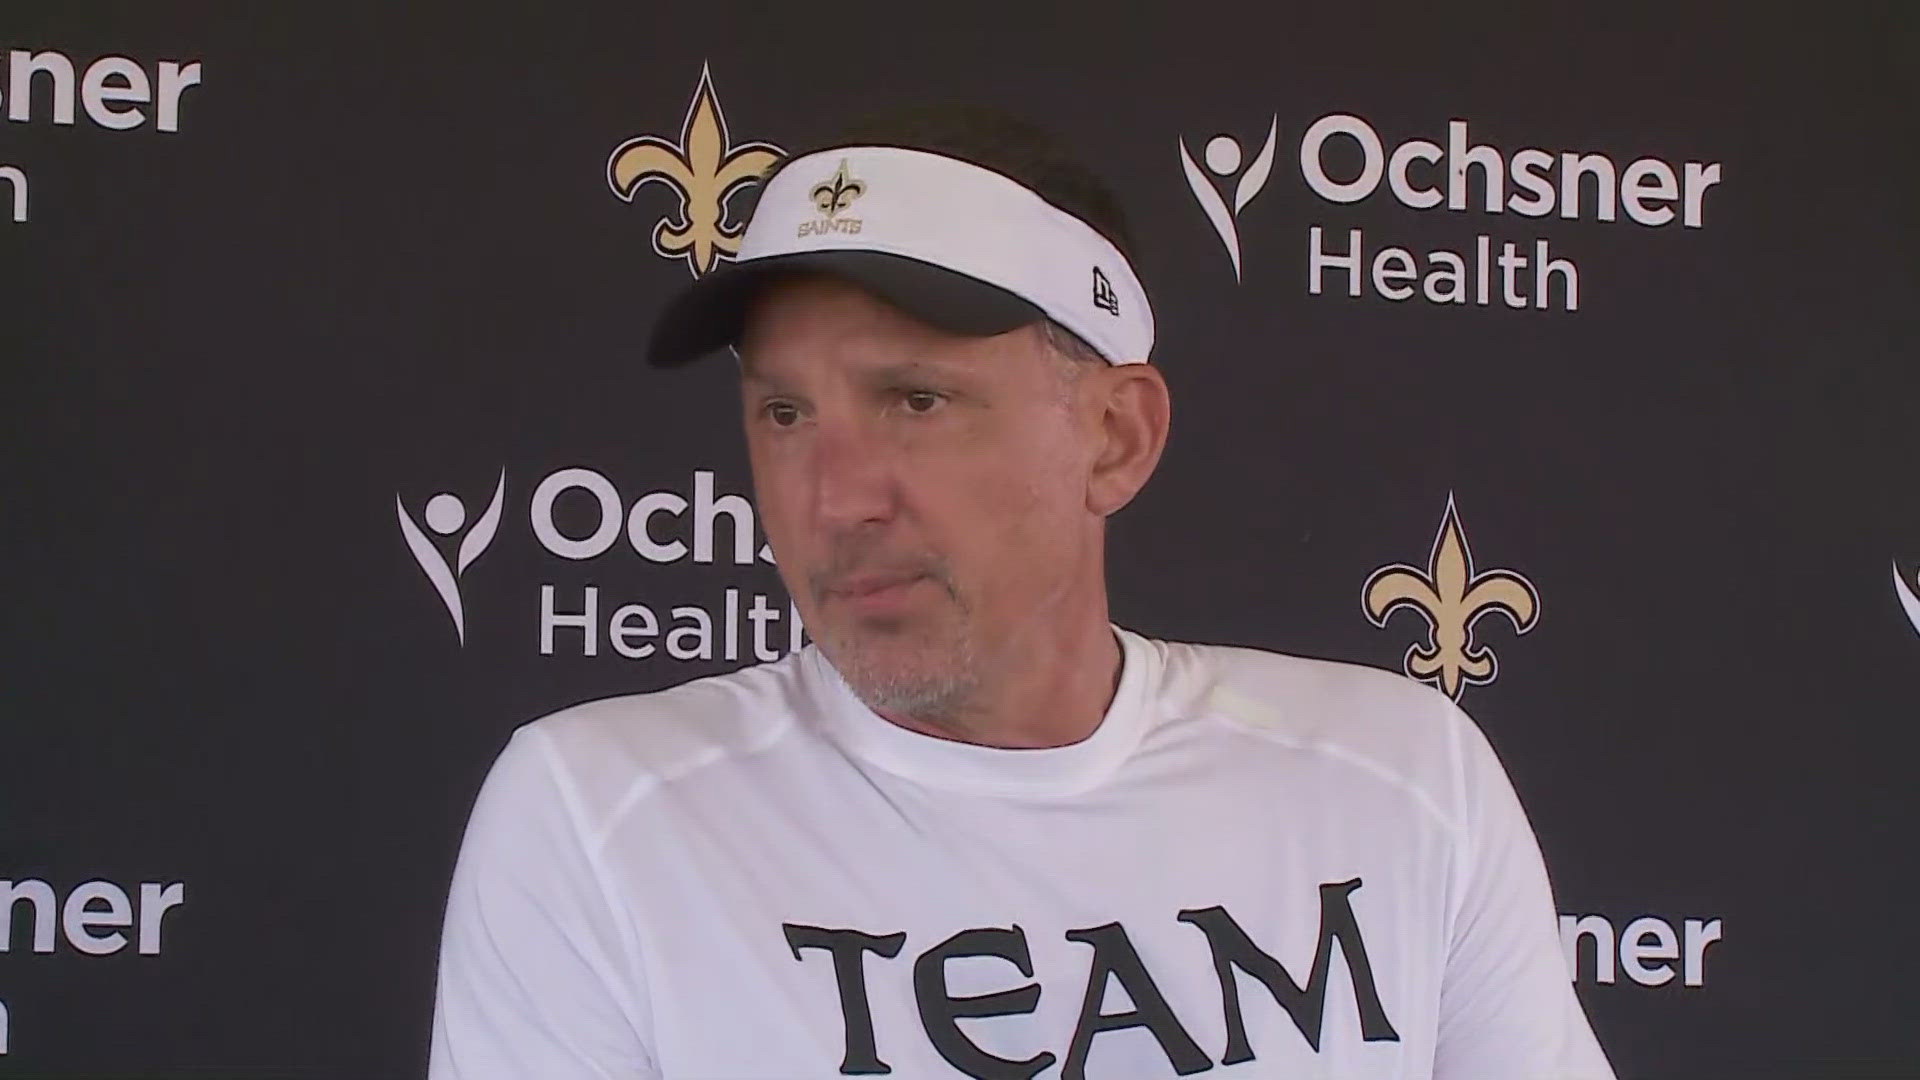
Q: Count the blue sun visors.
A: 0